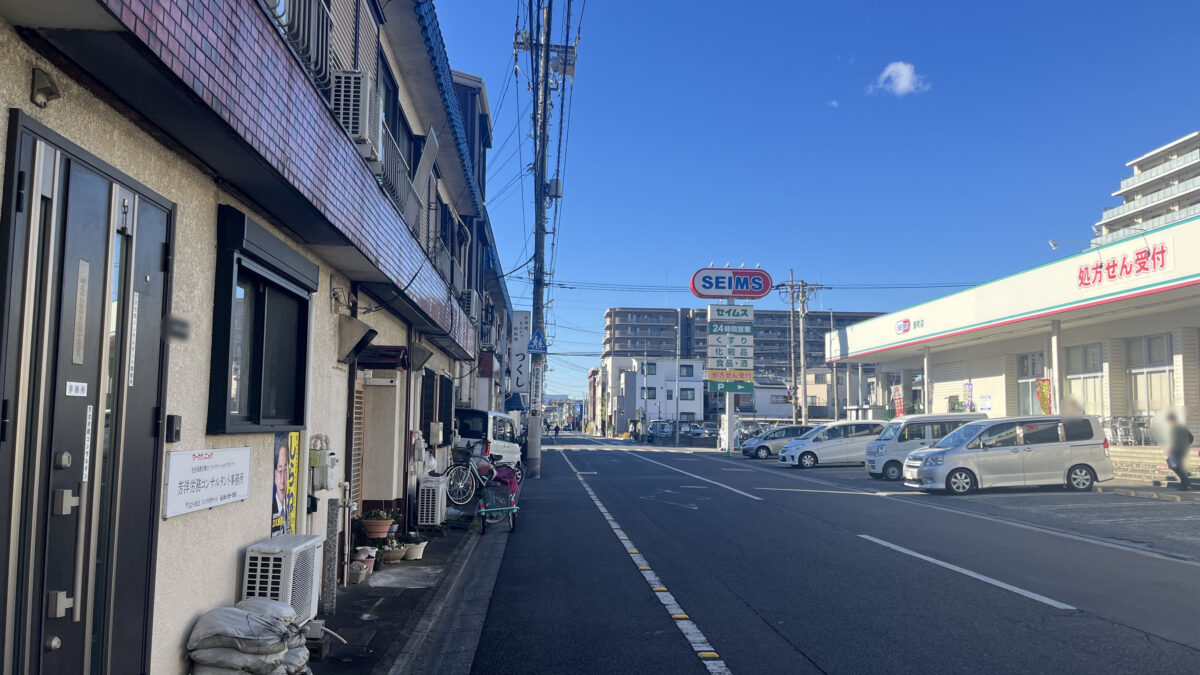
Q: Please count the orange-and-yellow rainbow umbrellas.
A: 0